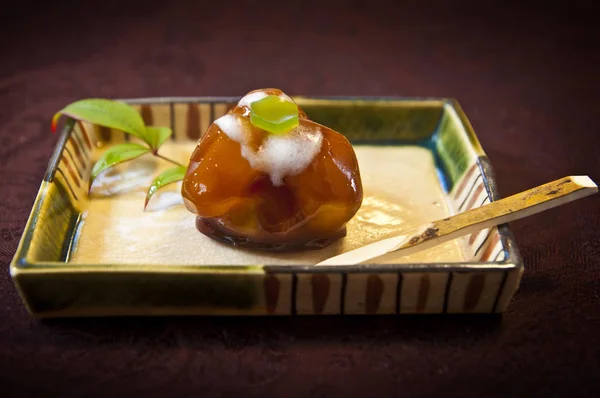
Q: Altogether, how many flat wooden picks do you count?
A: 1